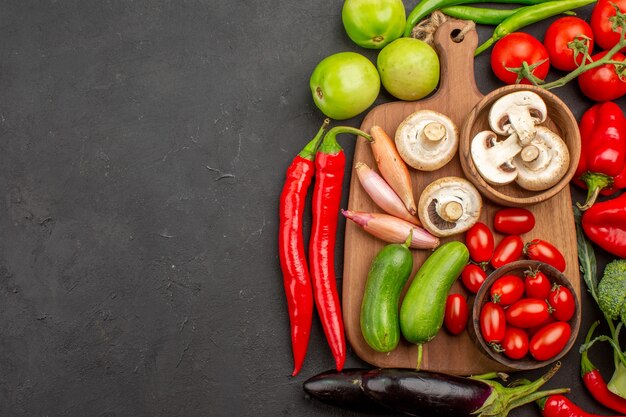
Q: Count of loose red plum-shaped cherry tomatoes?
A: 6